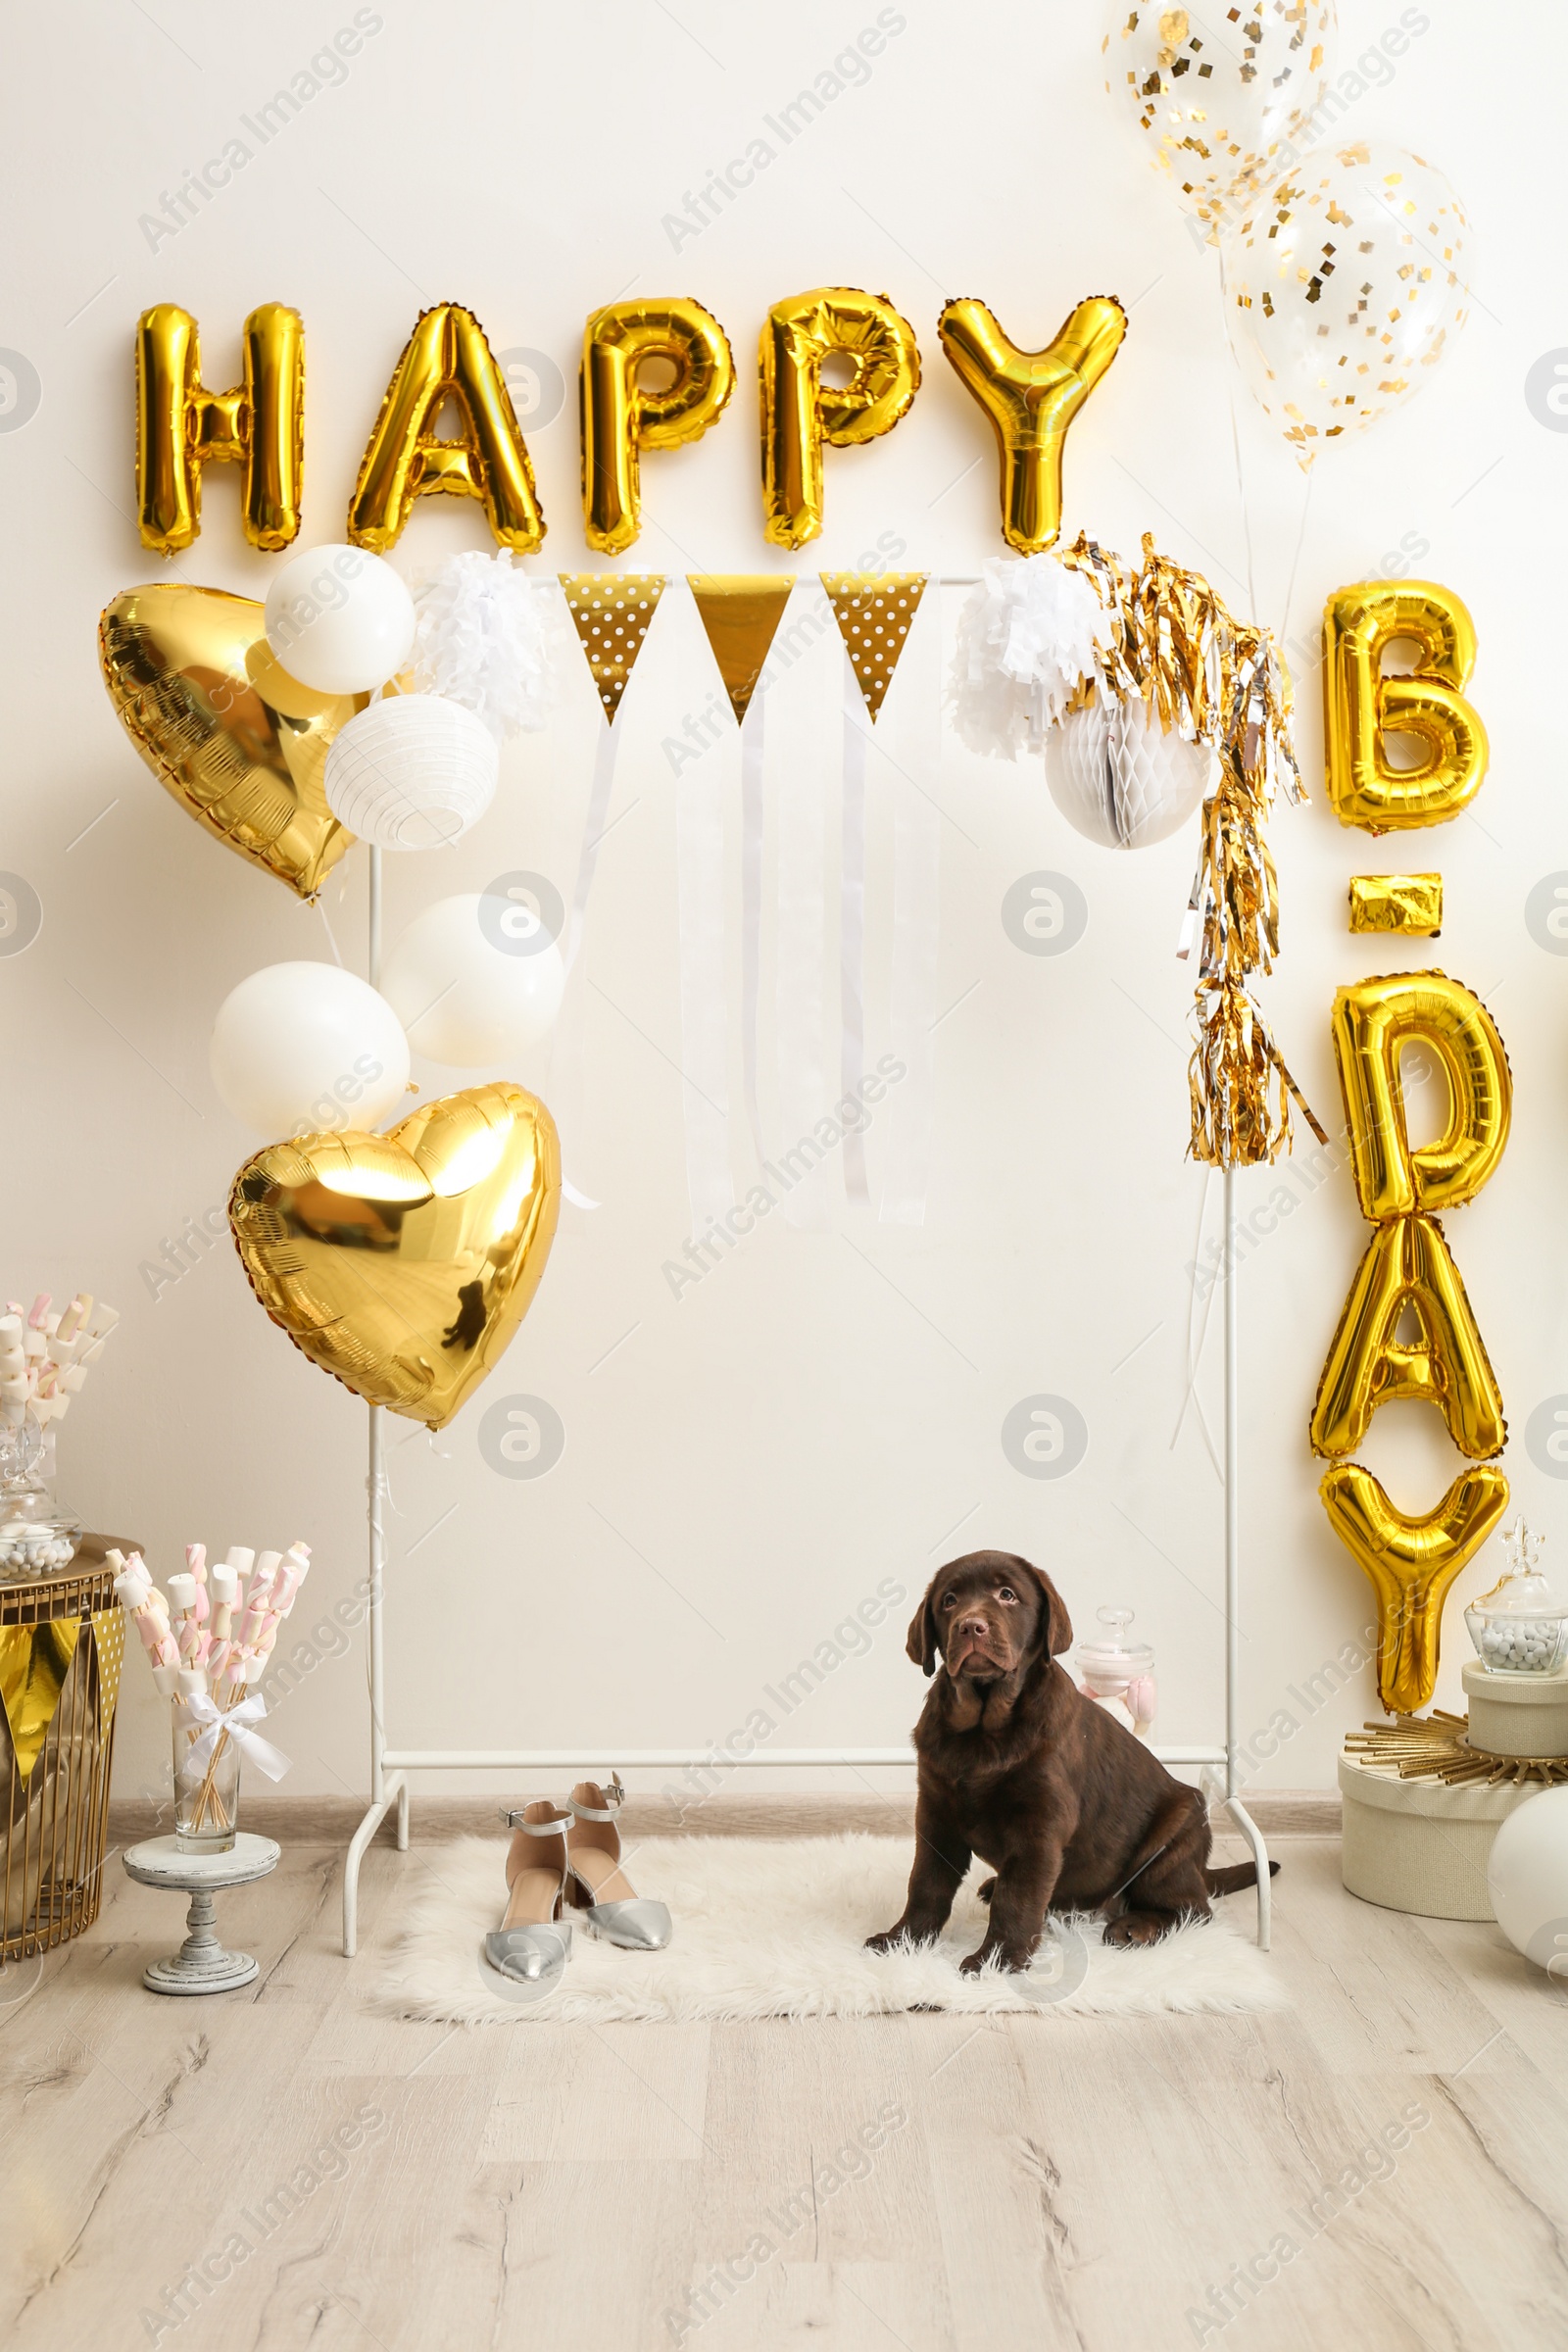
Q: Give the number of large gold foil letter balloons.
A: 9